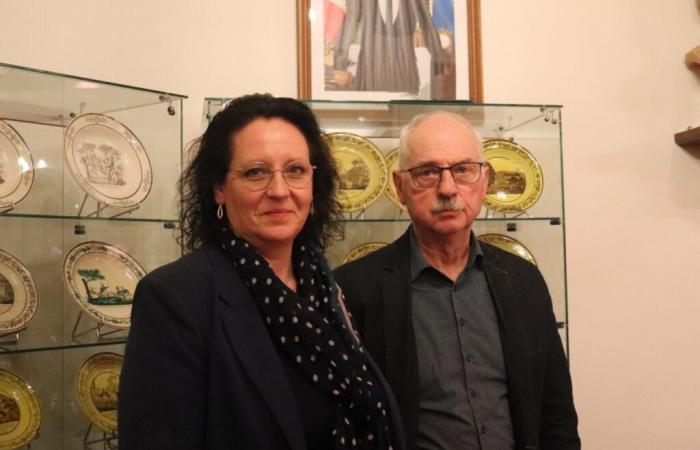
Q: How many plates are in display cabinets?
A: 11